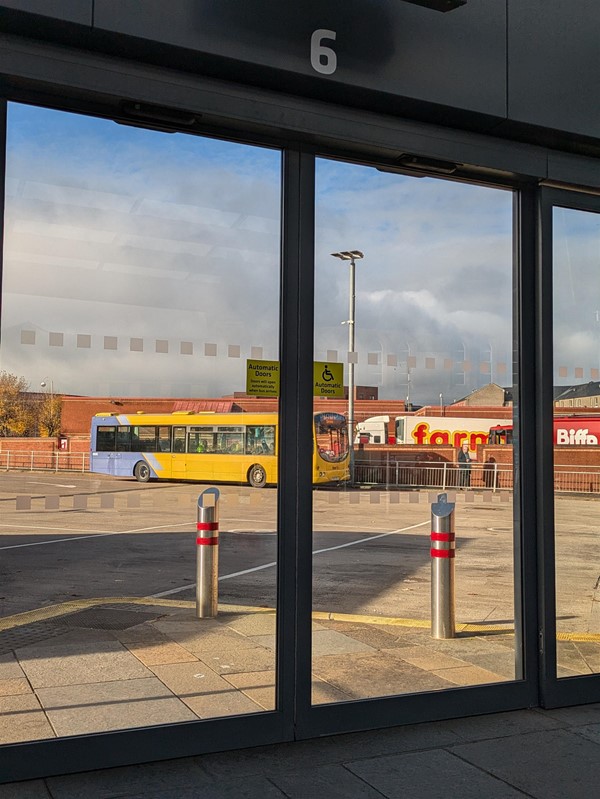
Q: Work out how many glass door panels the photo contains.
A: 3